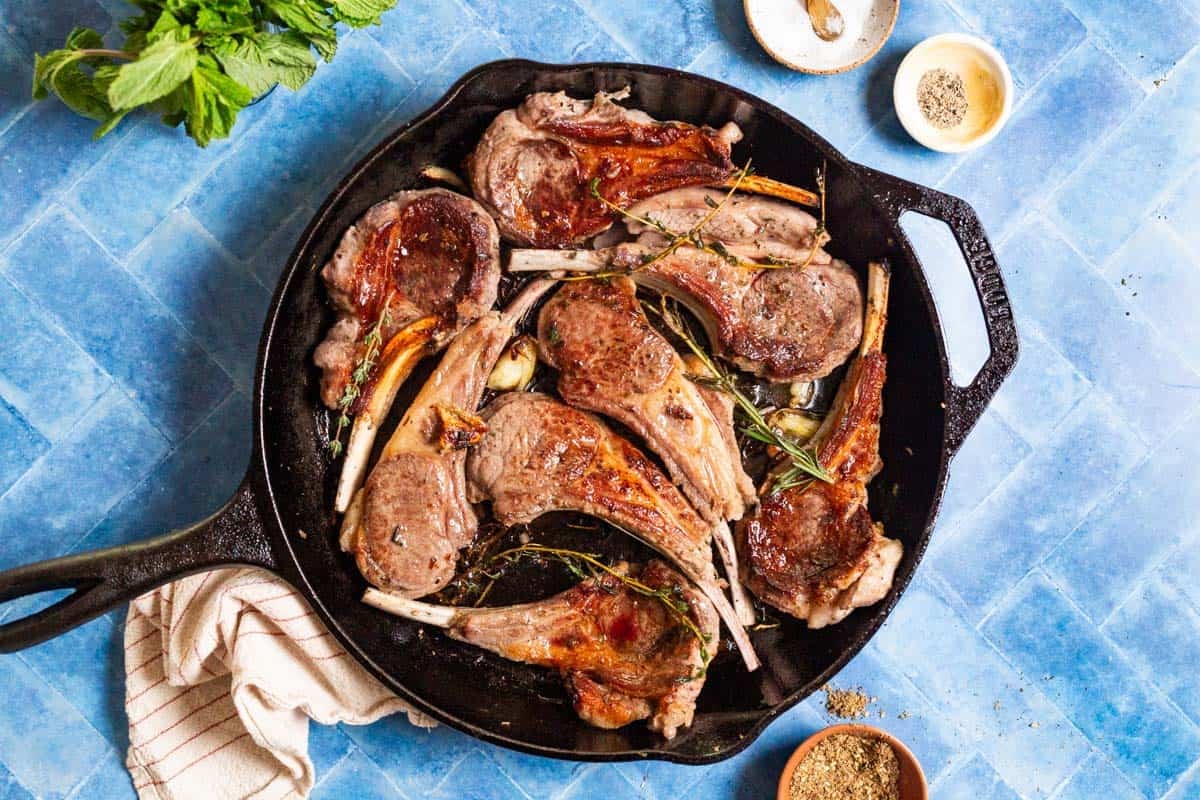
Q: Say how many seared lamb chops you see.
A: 8